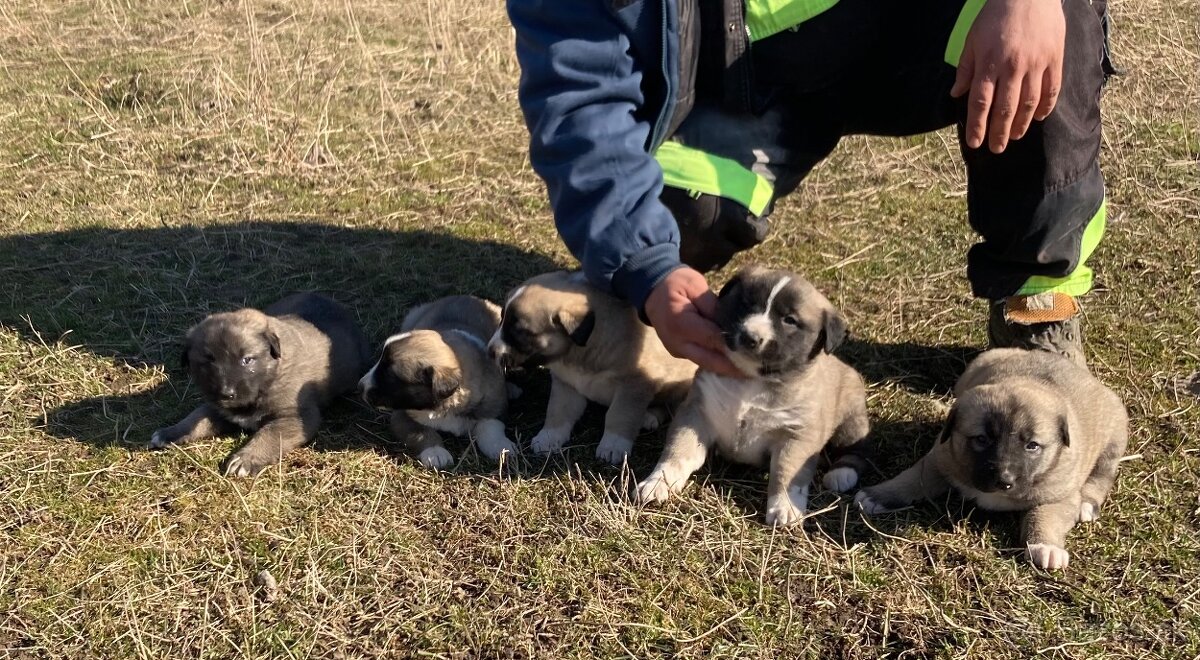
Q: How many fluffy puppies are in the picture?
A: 5